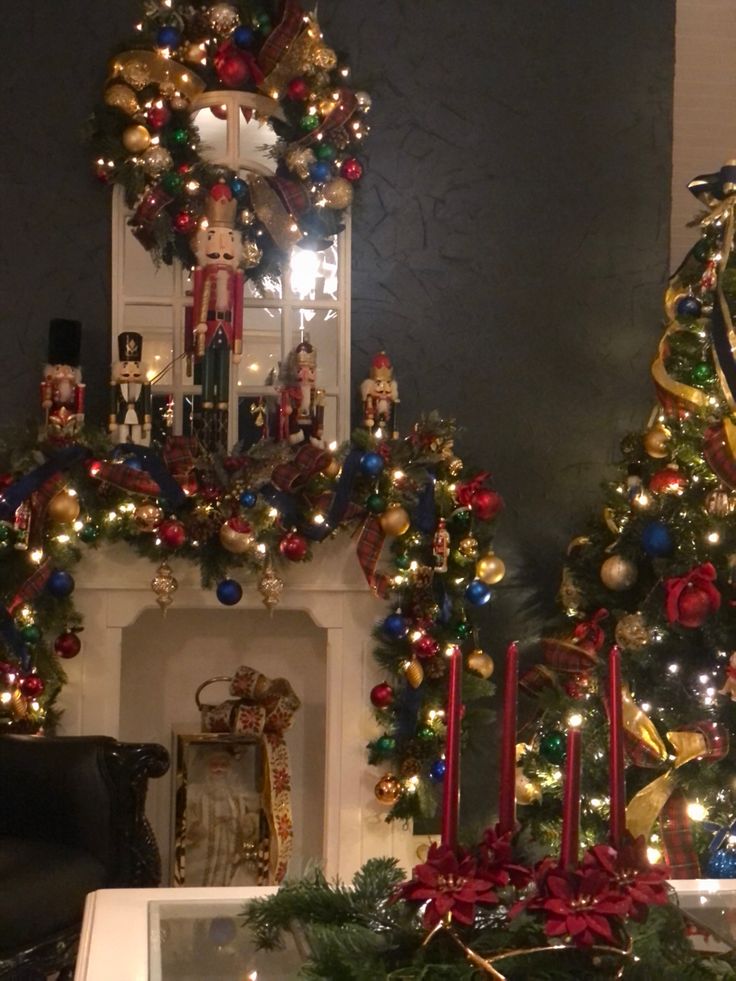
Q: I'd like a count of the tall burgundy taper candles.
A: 4